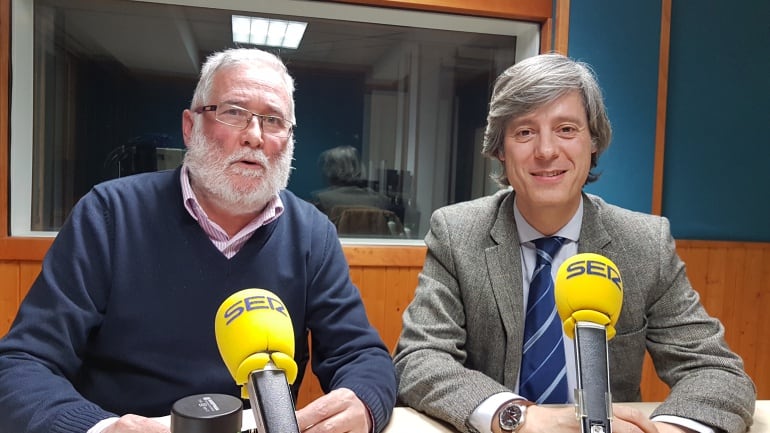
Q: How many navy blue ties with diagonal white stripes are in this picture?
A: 1